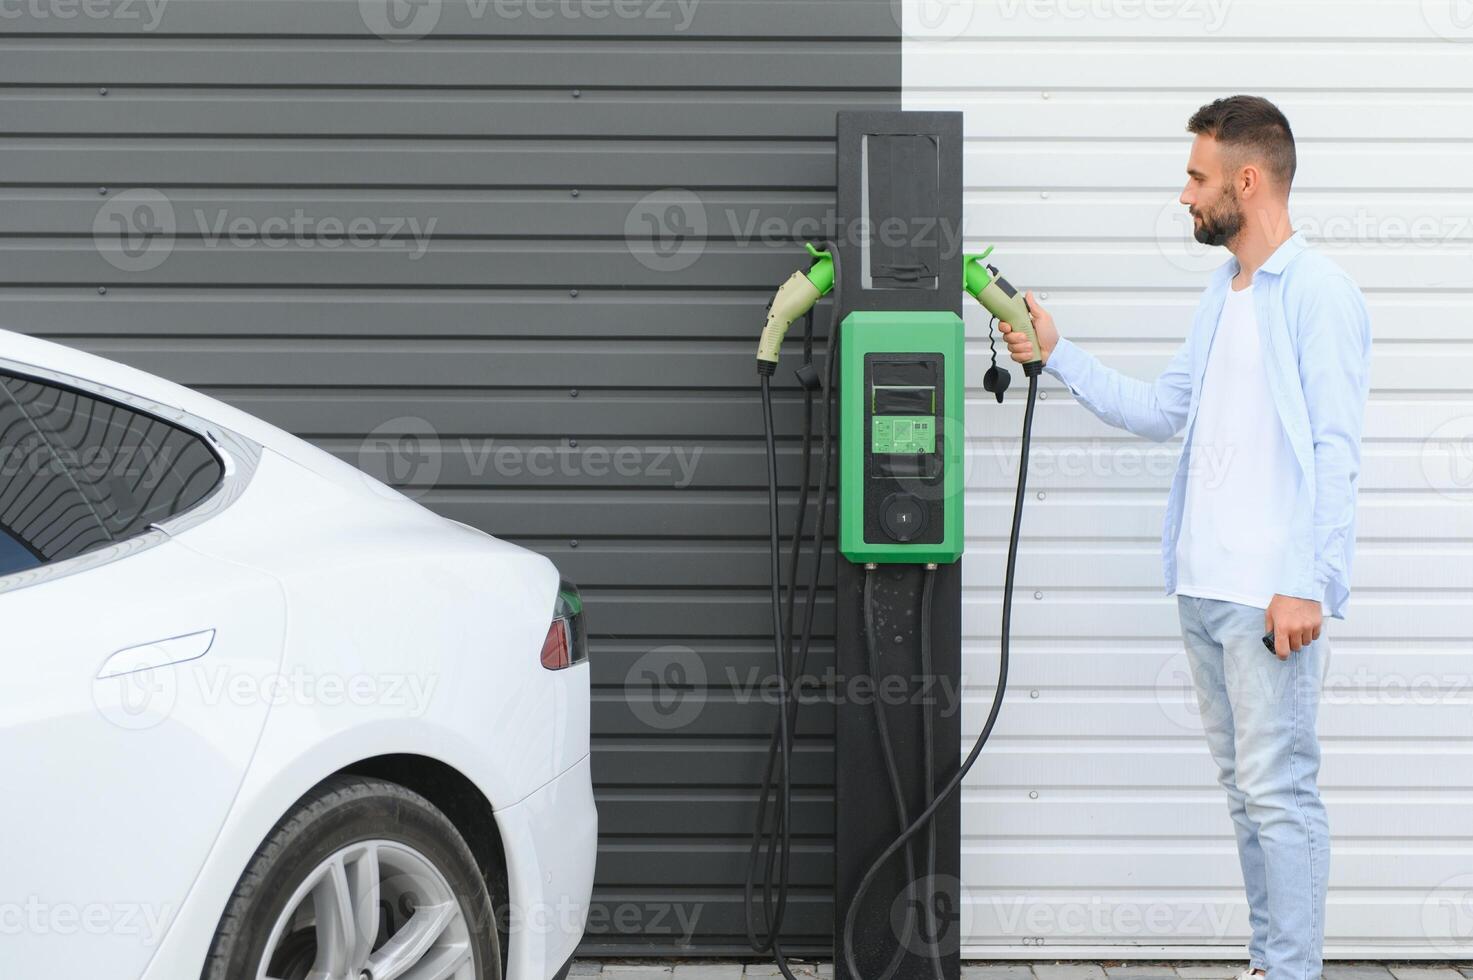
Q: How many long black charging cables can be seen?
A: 2